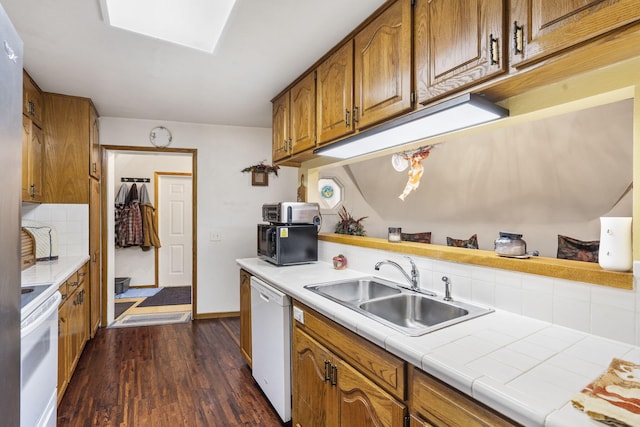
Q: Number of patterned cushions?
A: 3